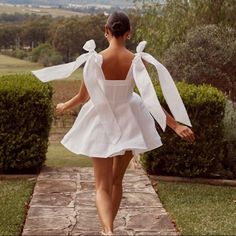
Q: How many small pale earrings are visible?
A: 2